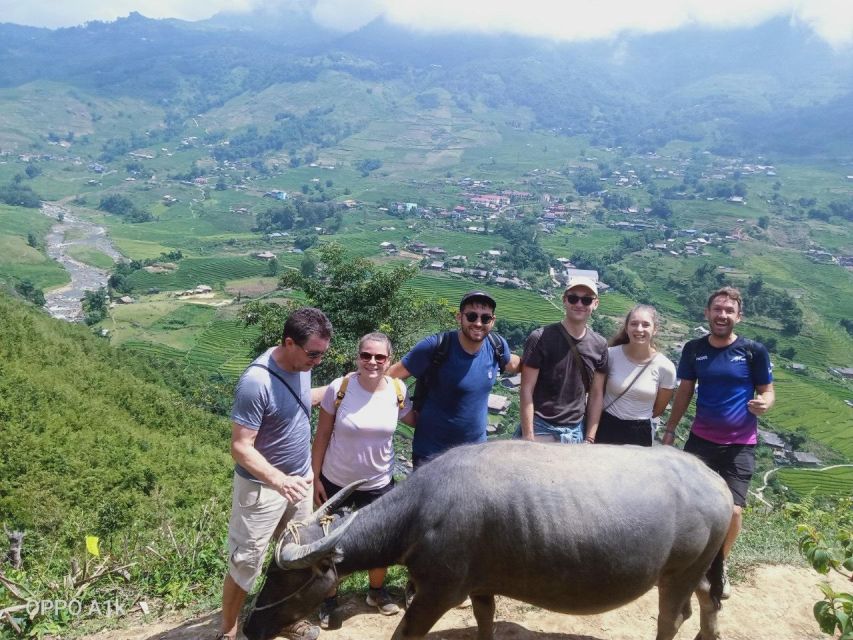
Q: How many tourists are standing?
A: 6